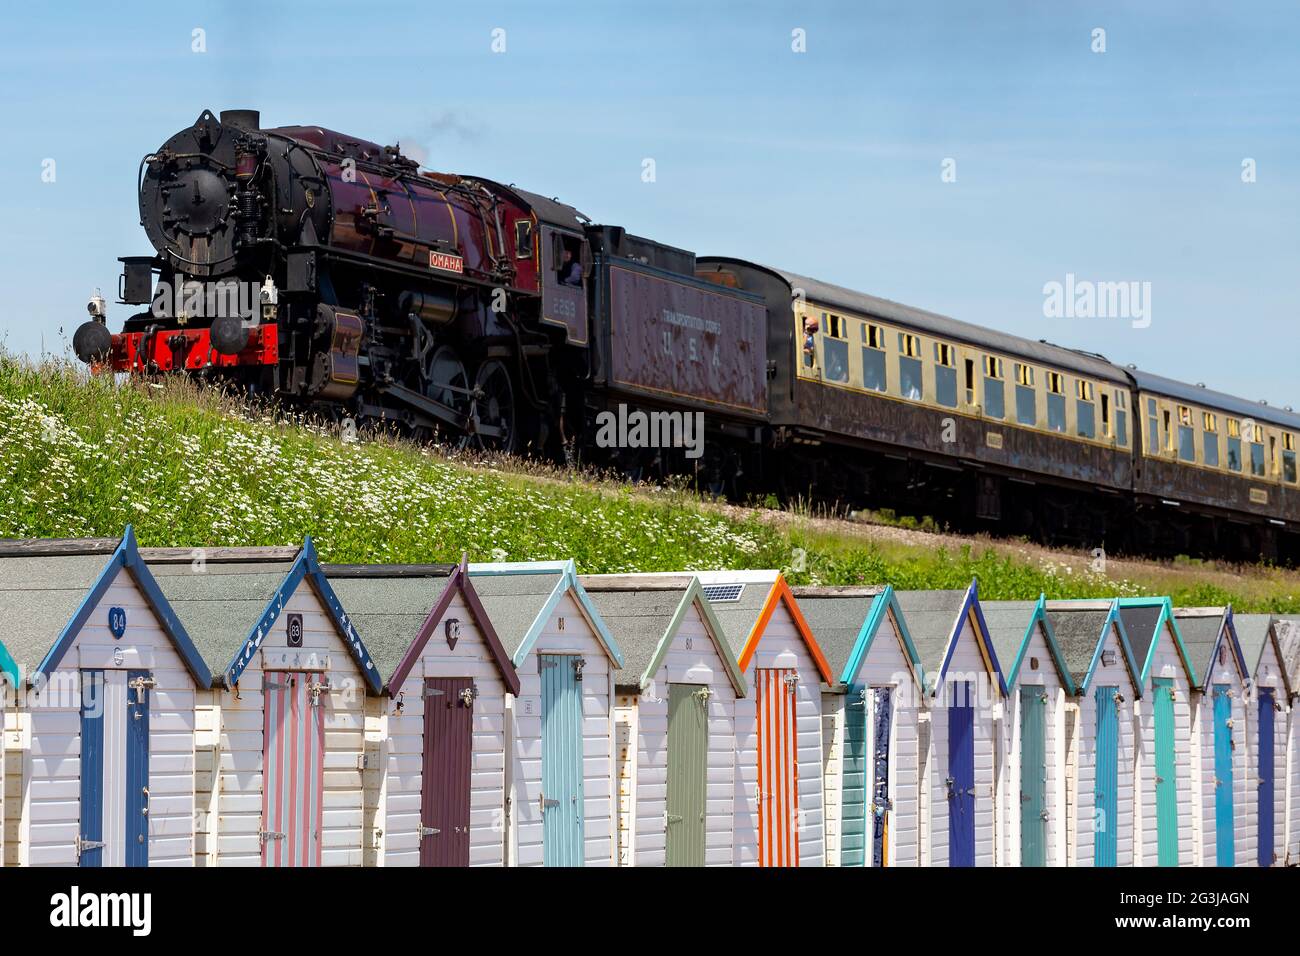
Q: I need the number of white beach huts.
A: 13